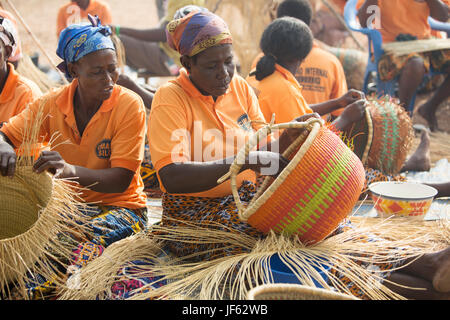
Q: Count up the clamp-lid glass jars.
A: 0